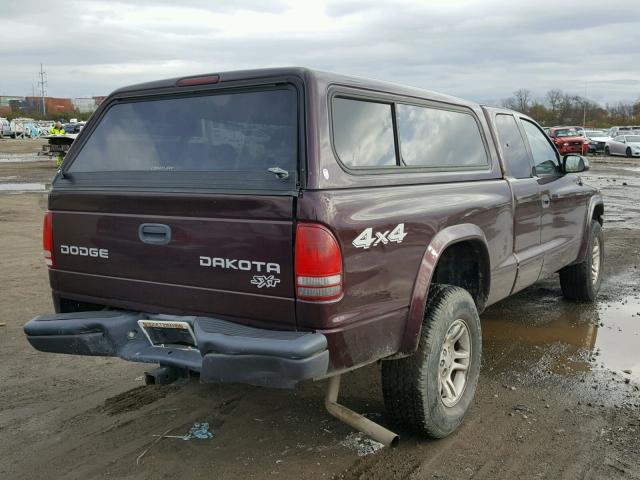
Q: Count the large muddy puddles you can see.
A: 1